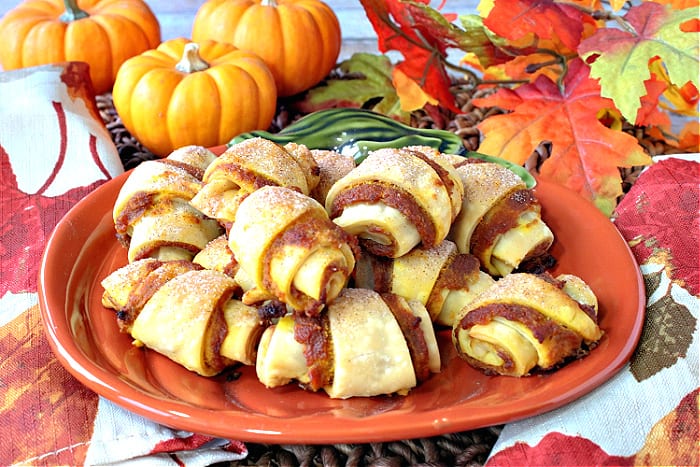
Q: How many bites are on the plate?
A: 11